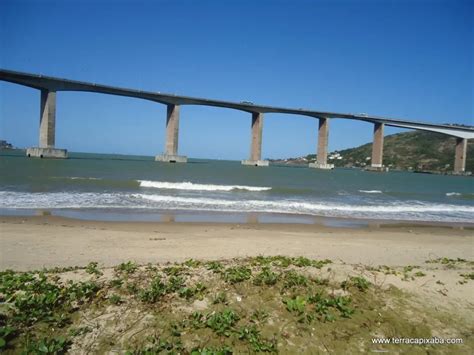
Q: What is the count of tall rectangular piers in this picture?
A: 6